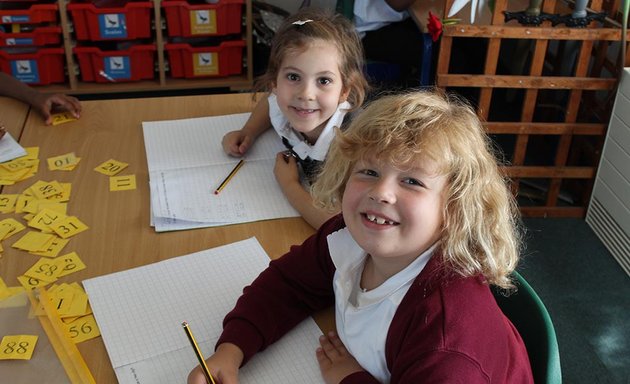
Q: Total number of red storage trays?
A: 7